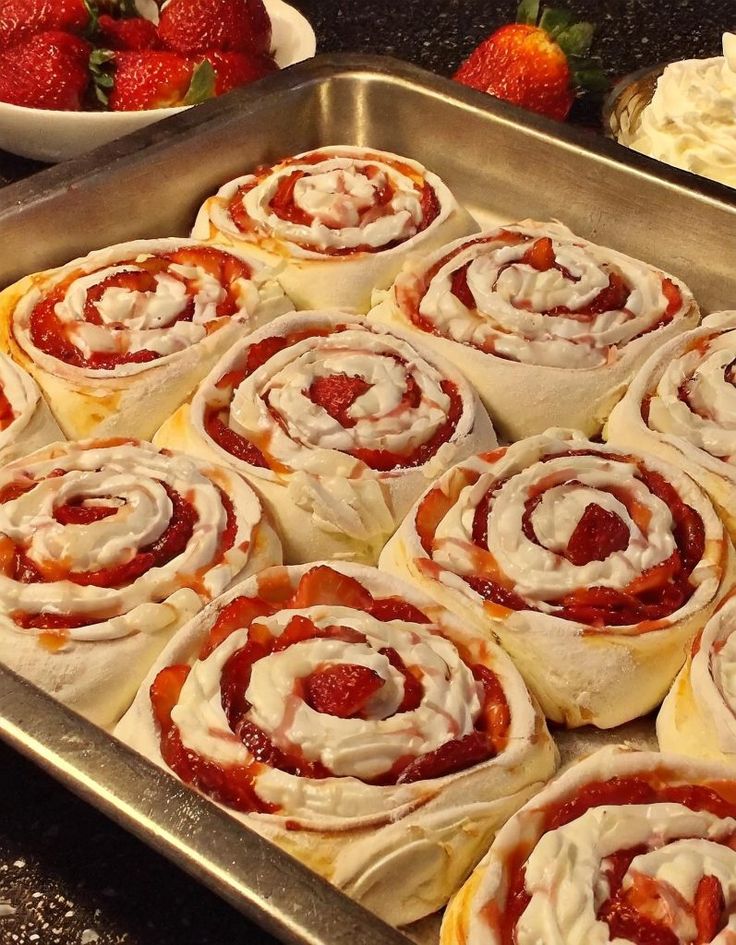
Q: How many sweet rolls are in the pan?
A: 11